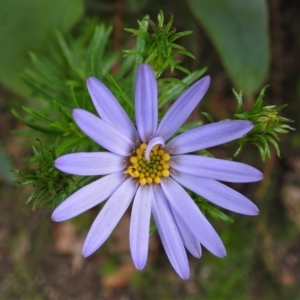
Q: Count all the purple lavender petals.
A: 14